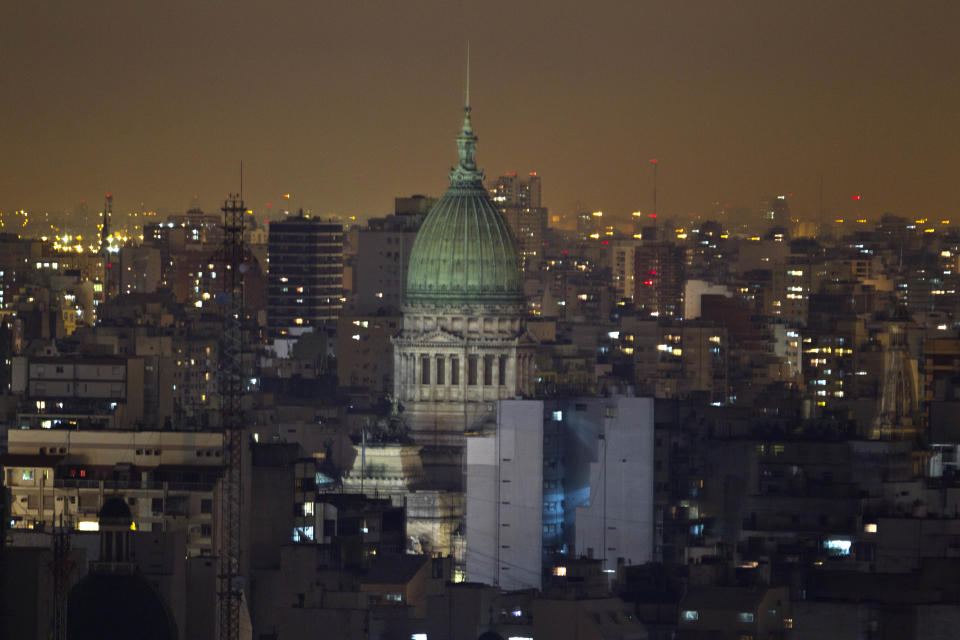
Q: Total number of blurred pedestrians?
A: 0